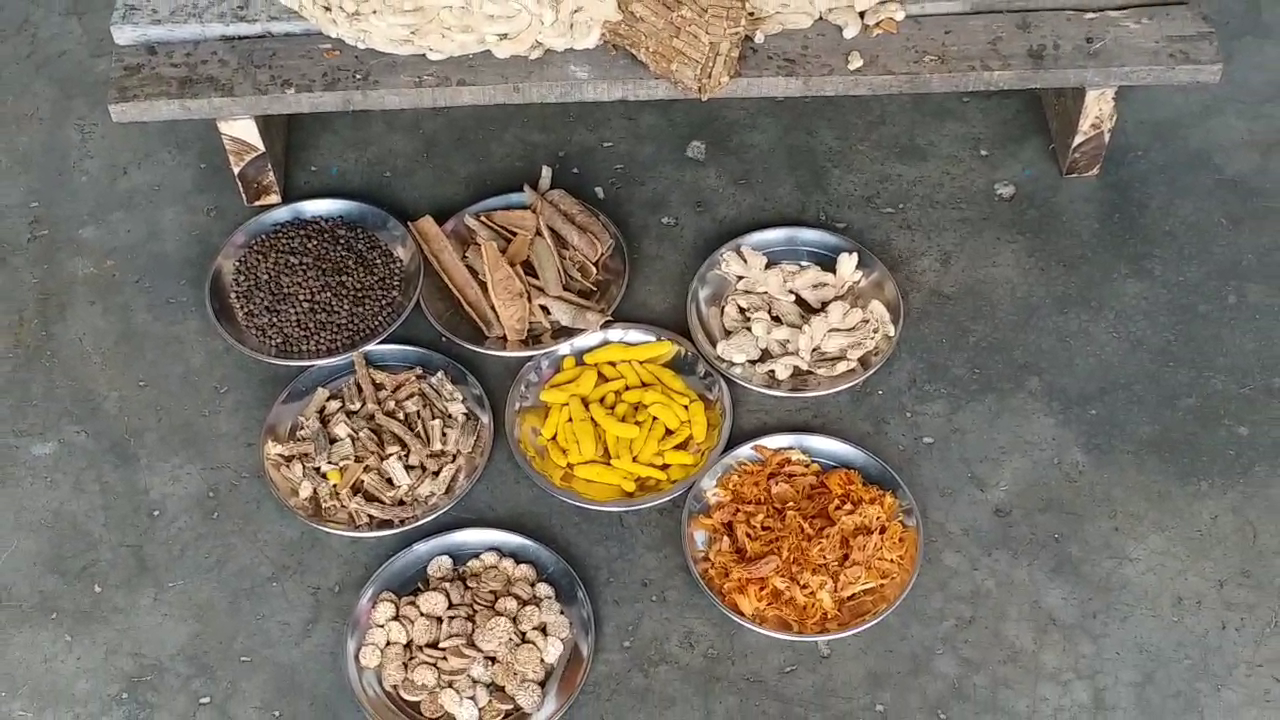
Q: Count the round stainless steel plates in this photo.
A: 7